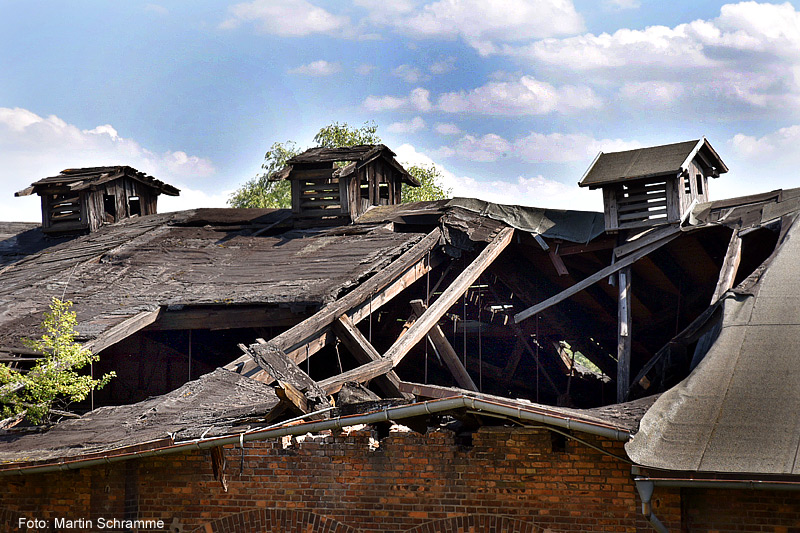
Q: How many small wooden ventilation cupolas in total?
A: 3